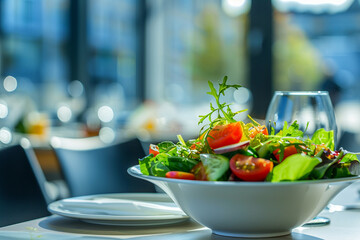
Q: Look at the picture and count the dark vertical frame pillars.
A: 3